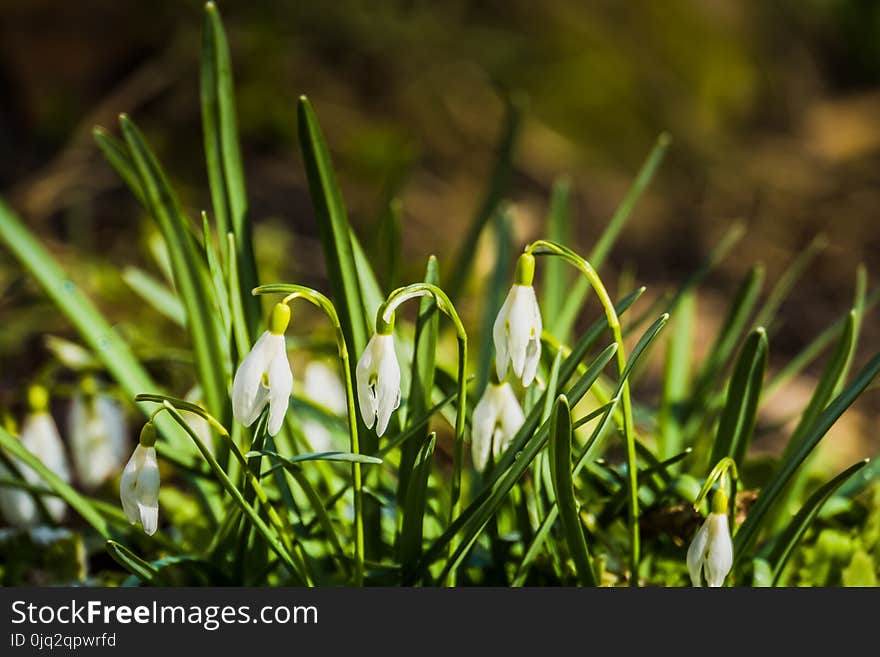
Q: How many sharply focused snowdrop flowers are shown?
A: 5